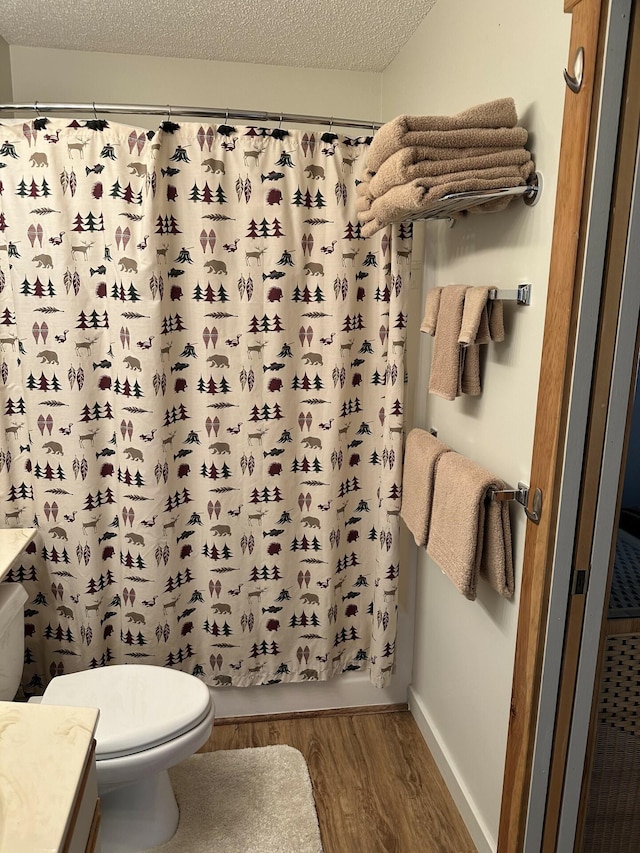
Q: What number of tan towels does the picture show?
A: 8